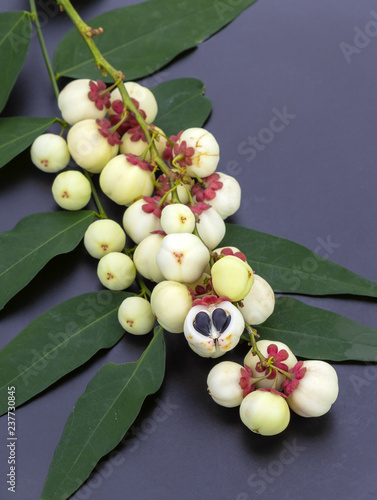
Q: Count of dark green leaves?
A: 9